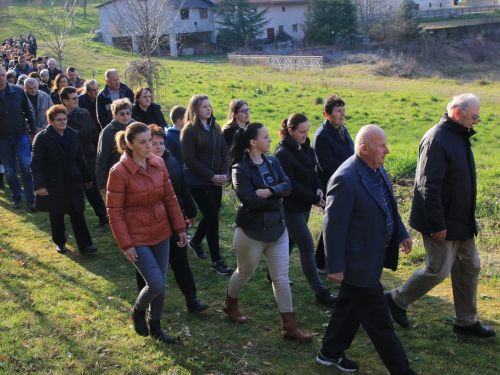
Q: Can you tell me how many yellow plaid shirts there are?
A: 0